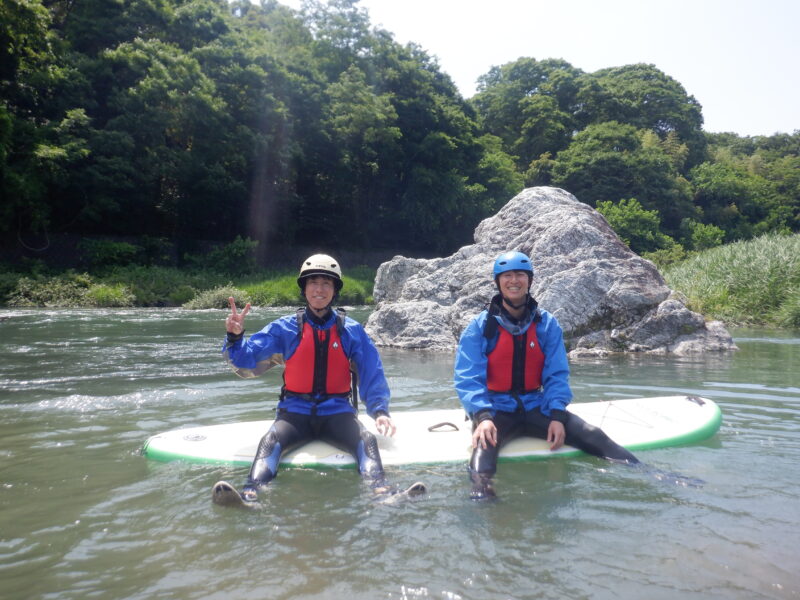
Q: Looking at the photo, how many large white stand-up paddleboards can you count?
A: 1